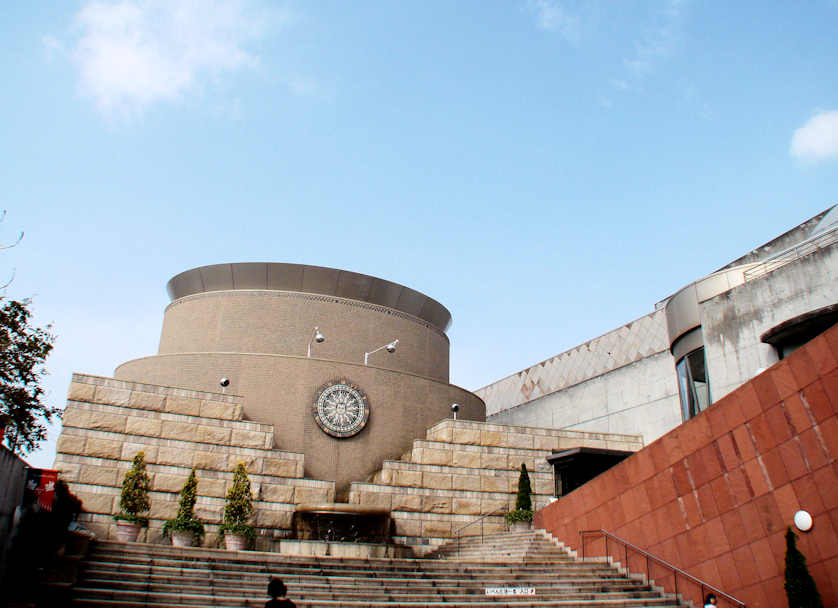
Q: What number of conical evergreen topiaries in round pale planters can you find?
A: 4